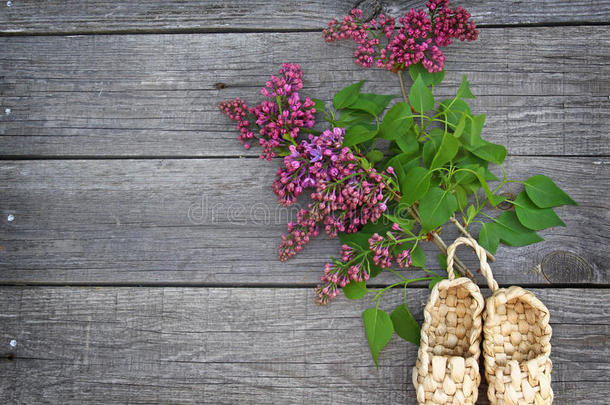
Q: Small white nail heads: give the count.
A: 4